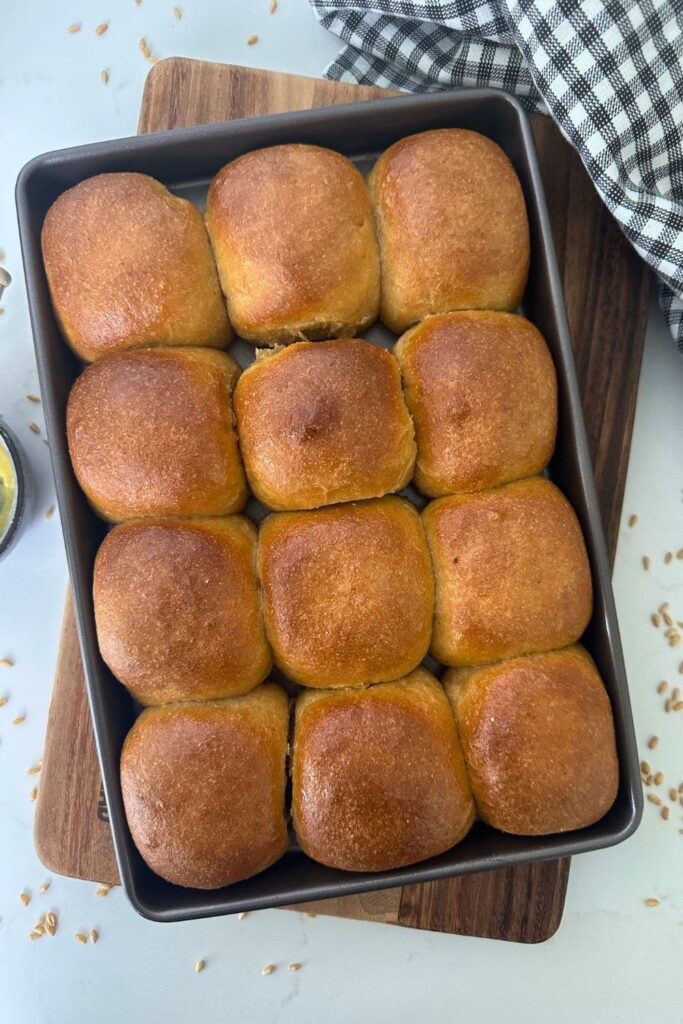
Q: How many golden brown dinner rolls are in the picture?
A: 12